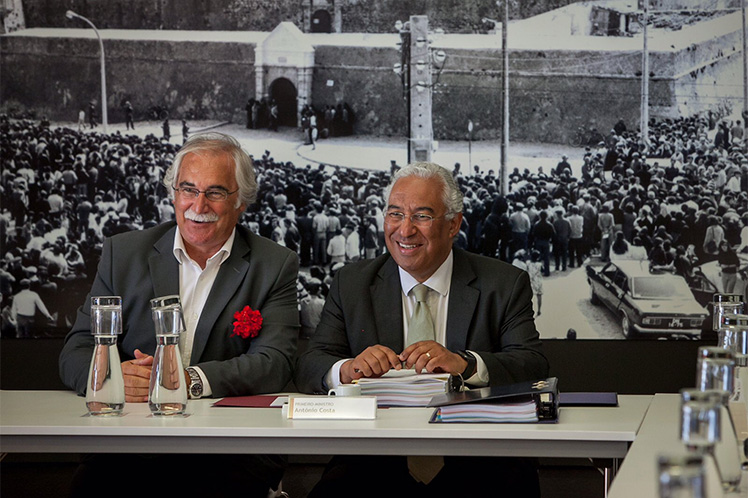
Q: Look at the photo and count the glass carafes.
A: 7